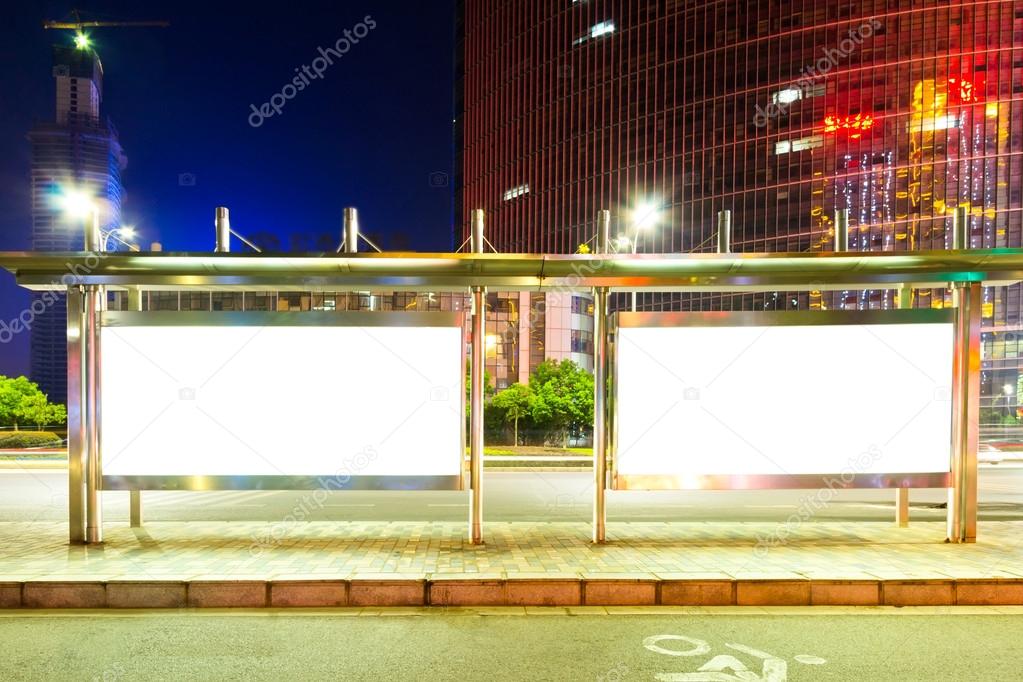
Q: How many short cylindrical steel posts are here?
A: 8